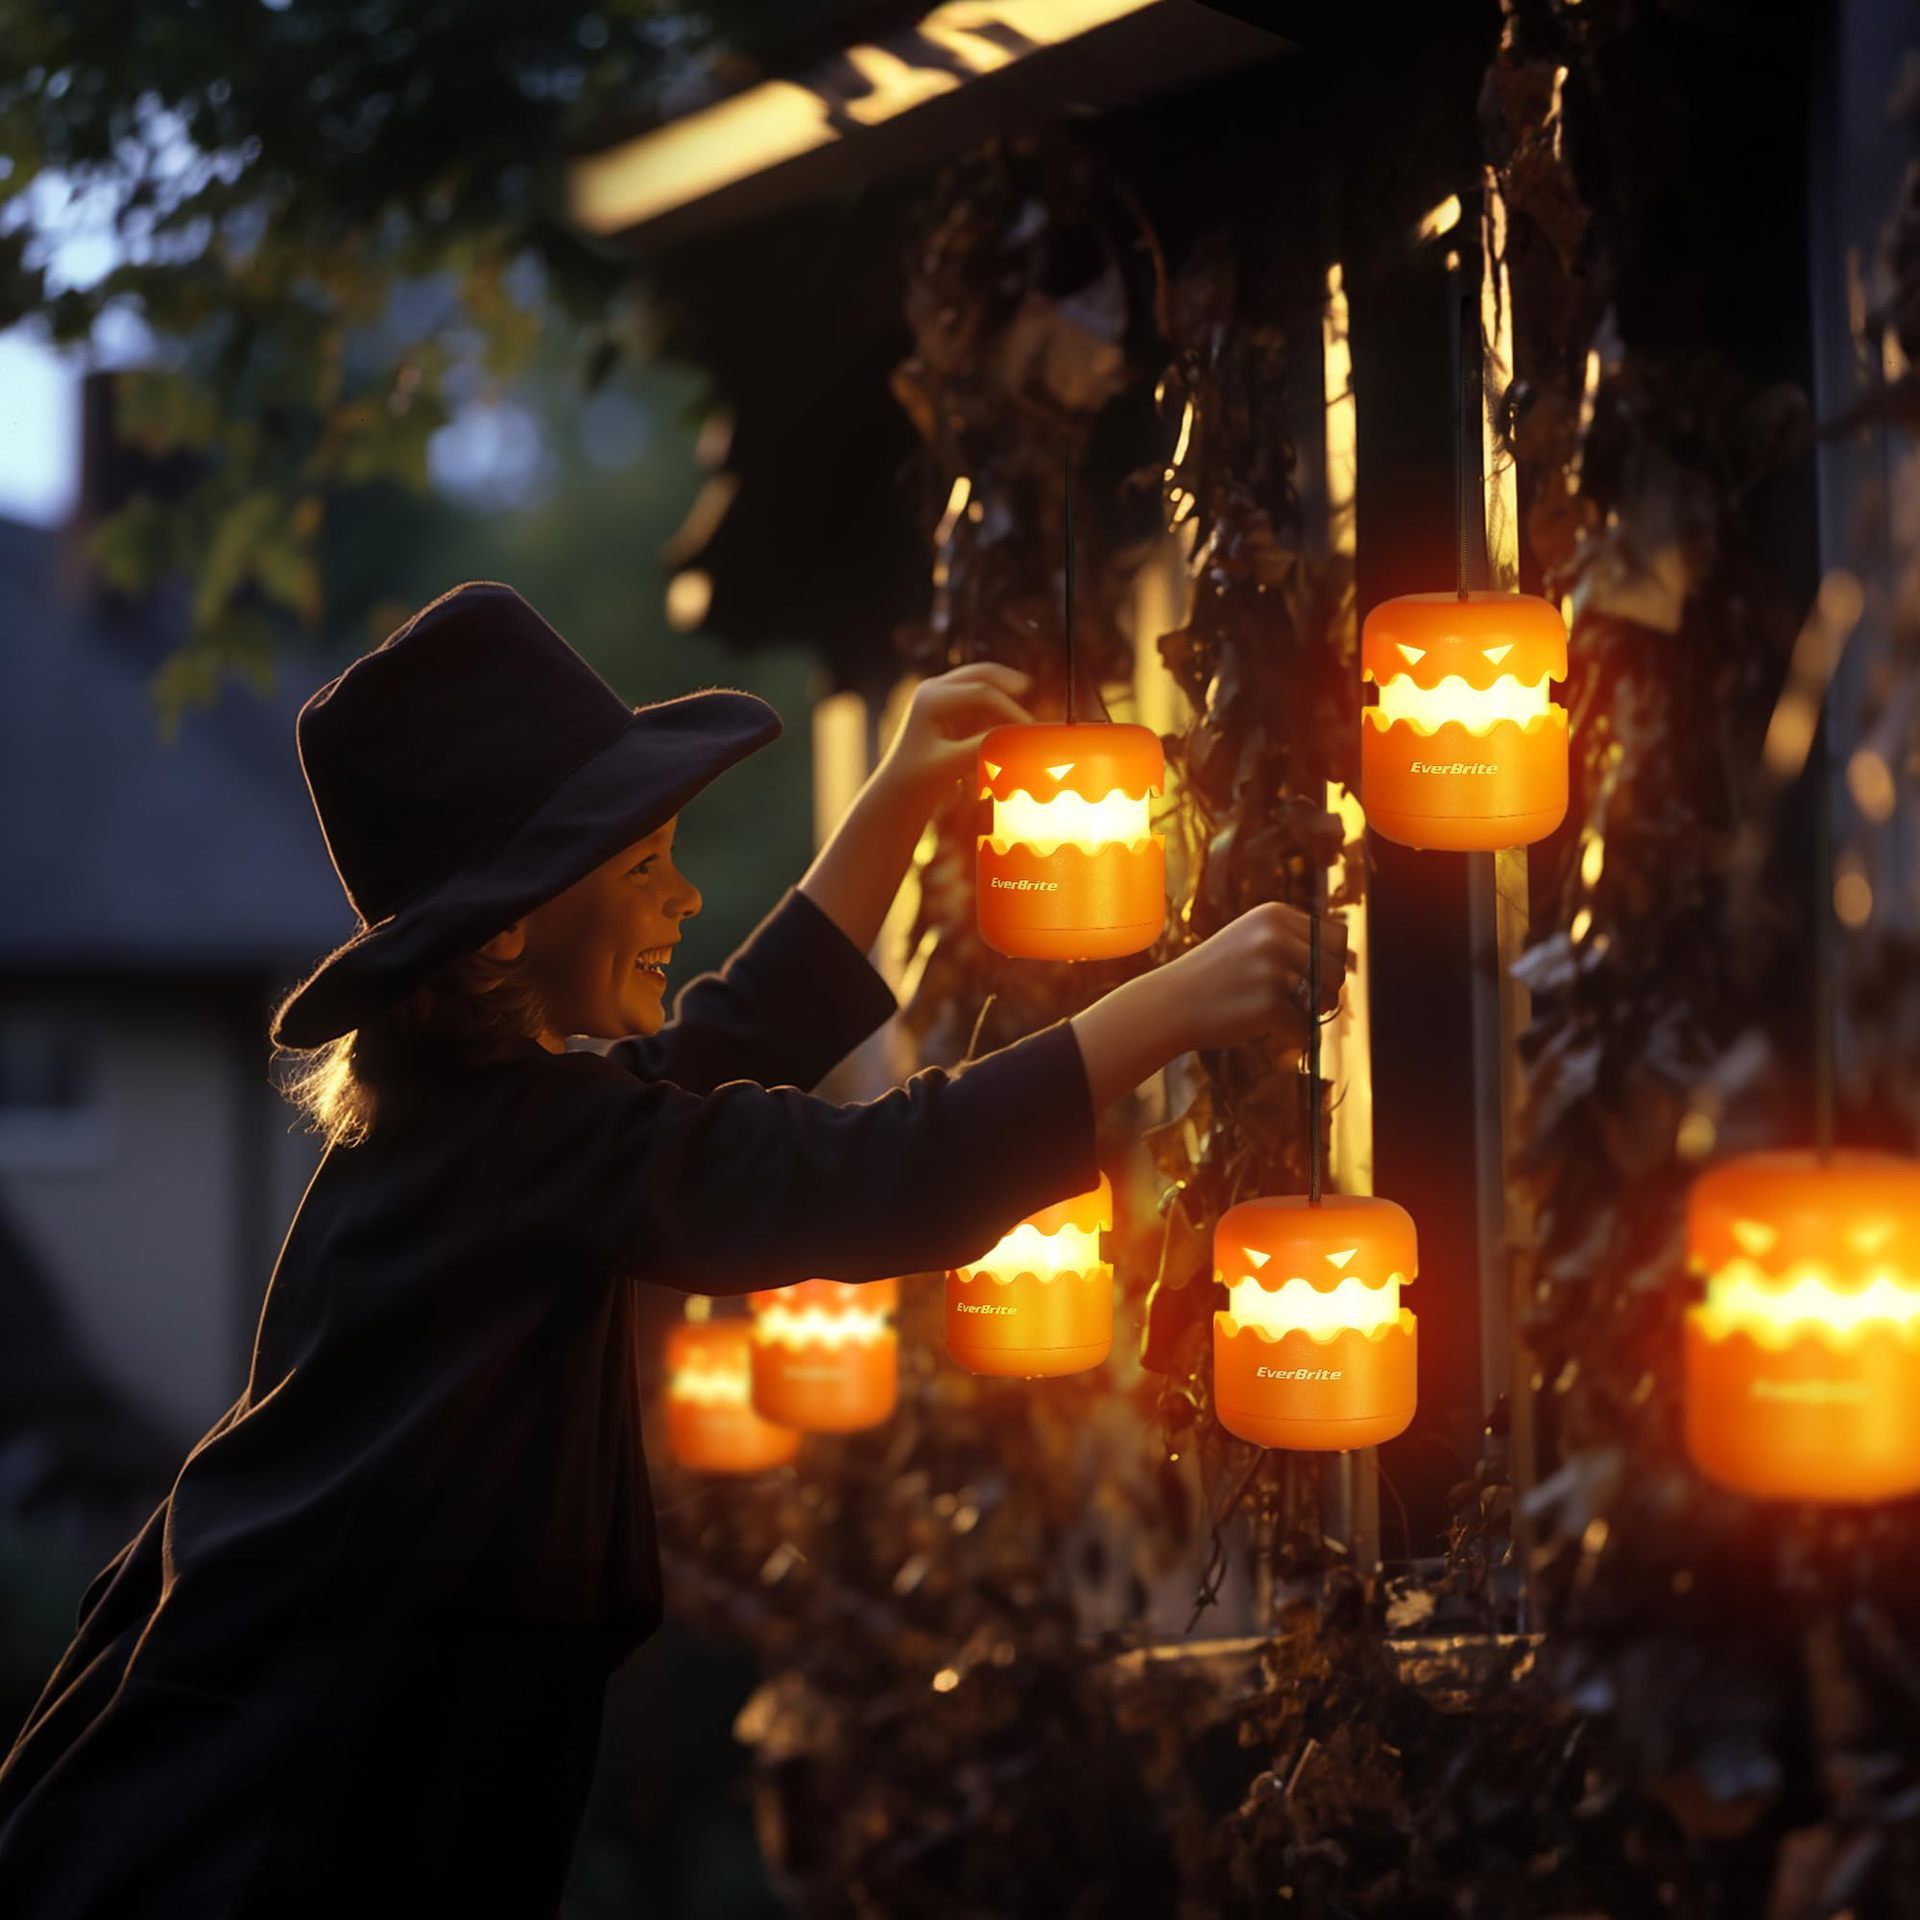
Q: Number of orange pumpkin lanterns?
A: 7